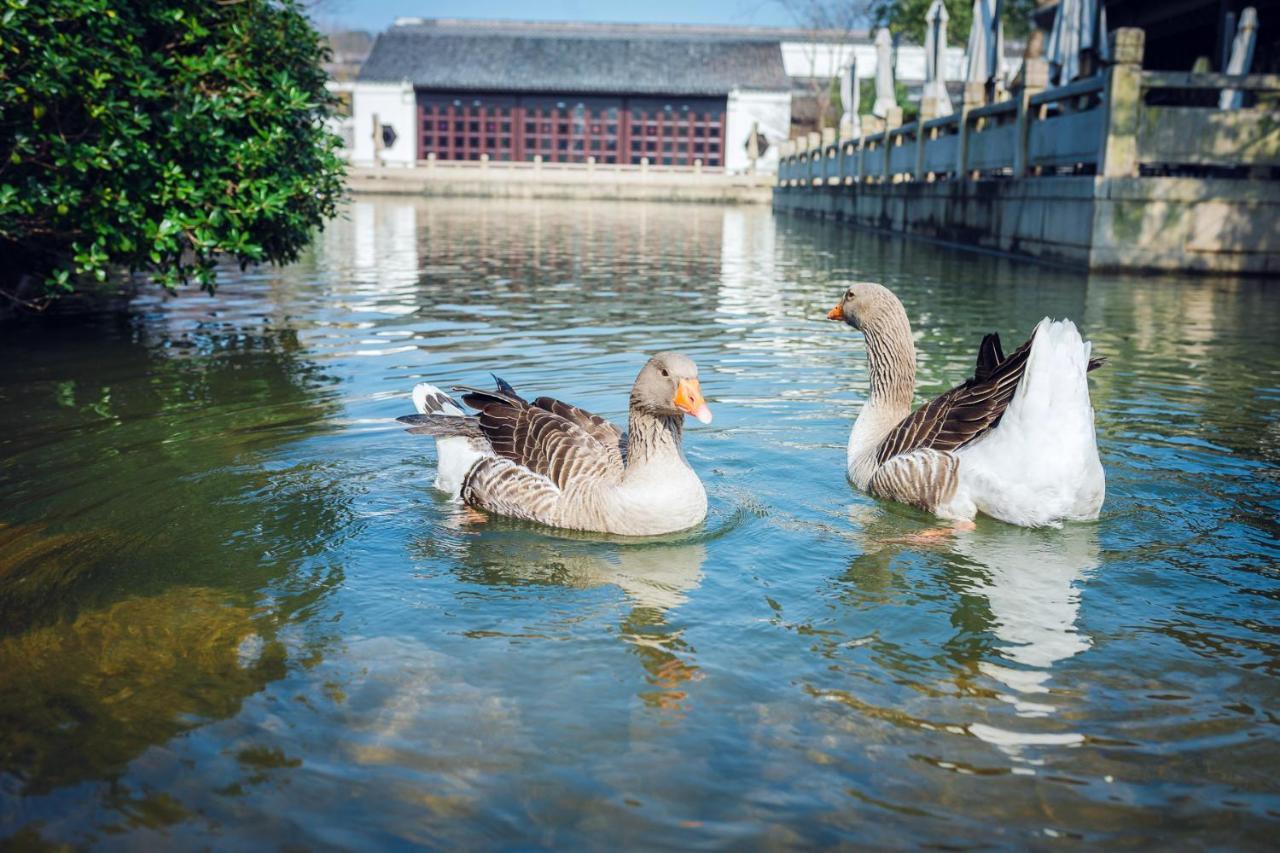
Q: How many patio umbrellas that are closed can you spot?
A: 6